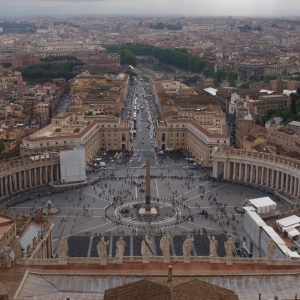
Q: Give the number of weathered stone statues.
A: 10